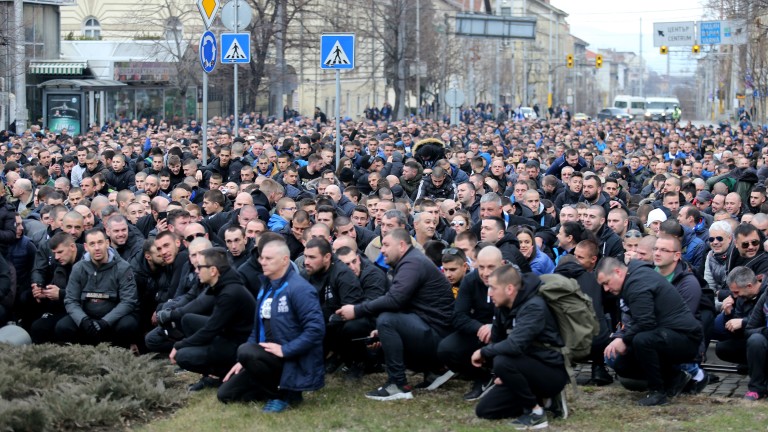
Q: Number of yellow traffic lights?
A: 4